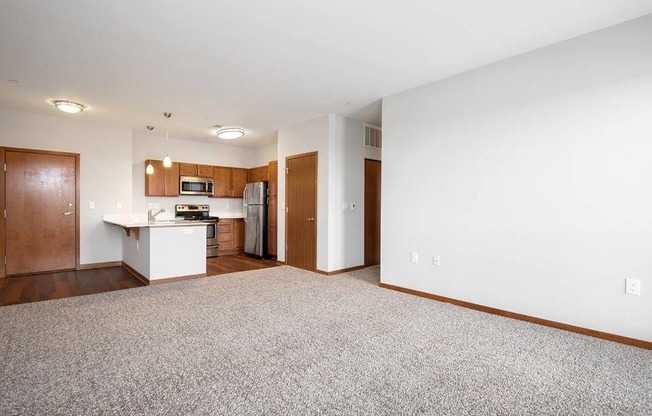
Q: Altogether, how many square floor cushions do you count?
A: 0